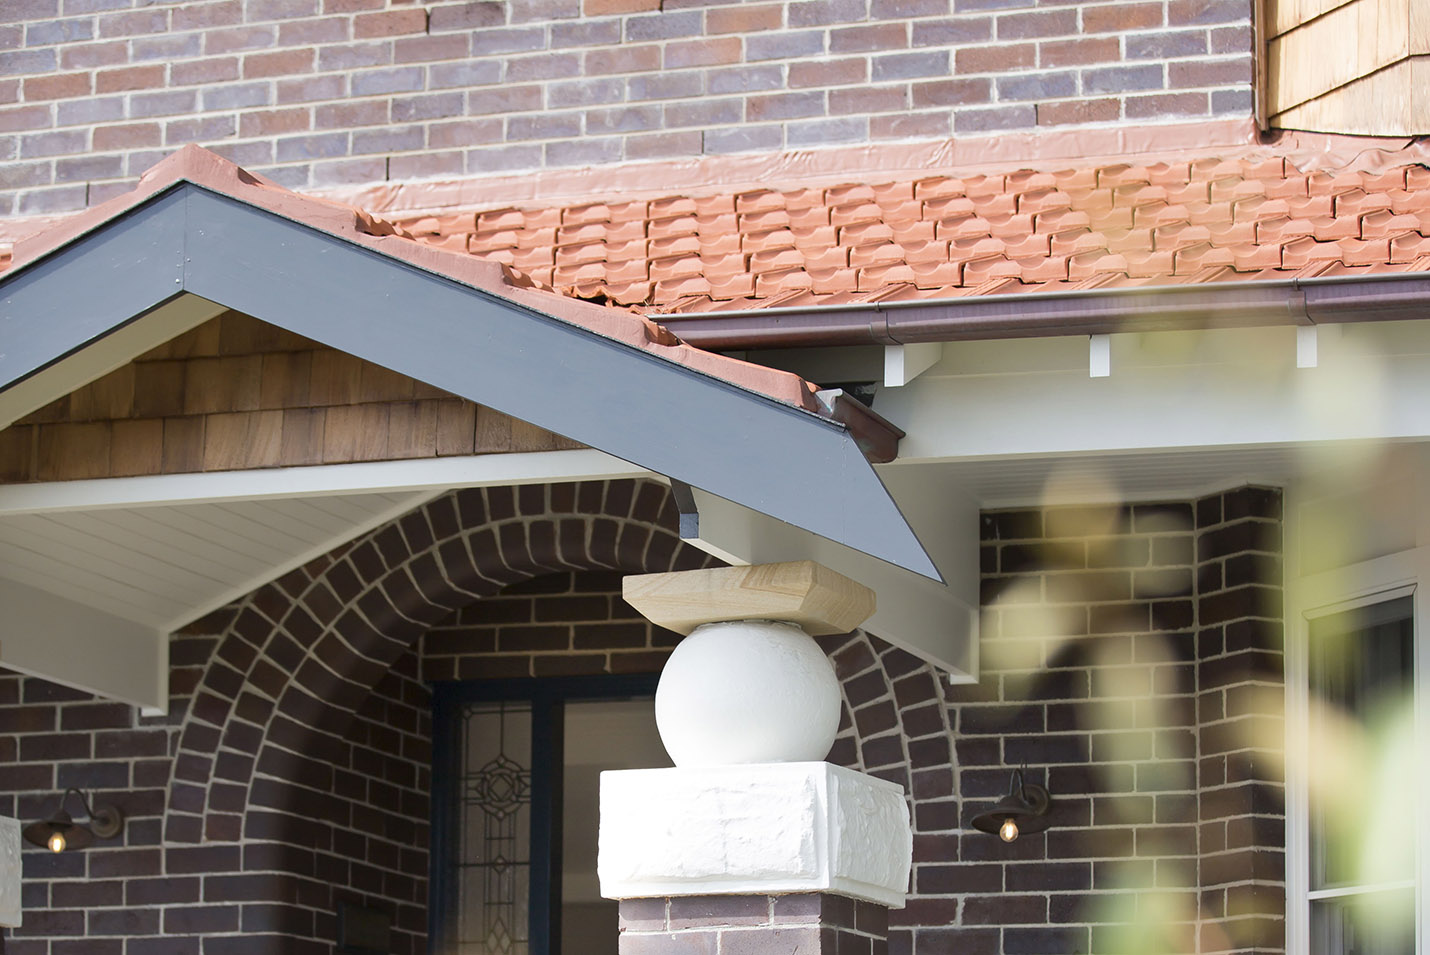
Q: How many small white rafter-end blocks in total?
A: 3